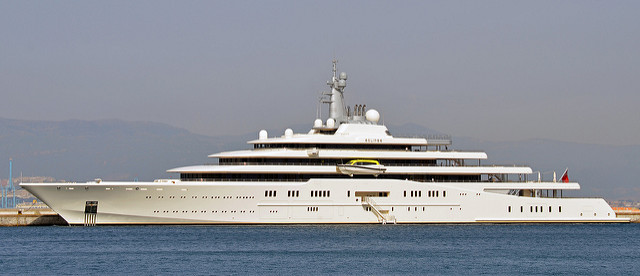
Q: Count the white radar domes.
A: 5